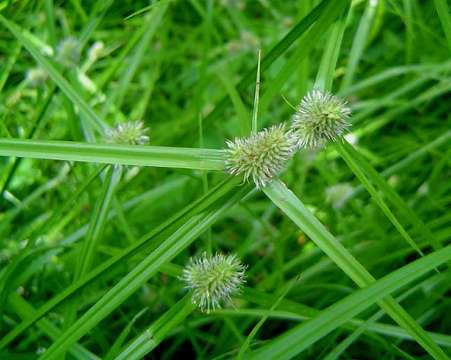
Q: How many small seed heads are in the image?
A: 4